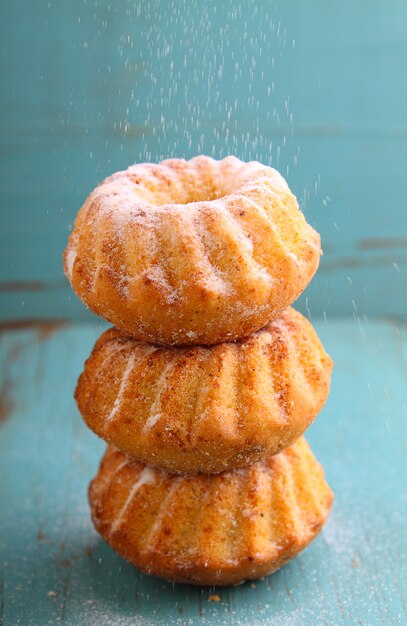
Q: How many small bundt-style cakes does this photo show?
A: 3